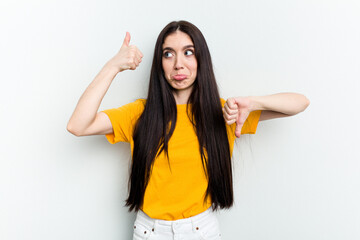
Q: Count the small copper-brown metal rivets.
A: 4